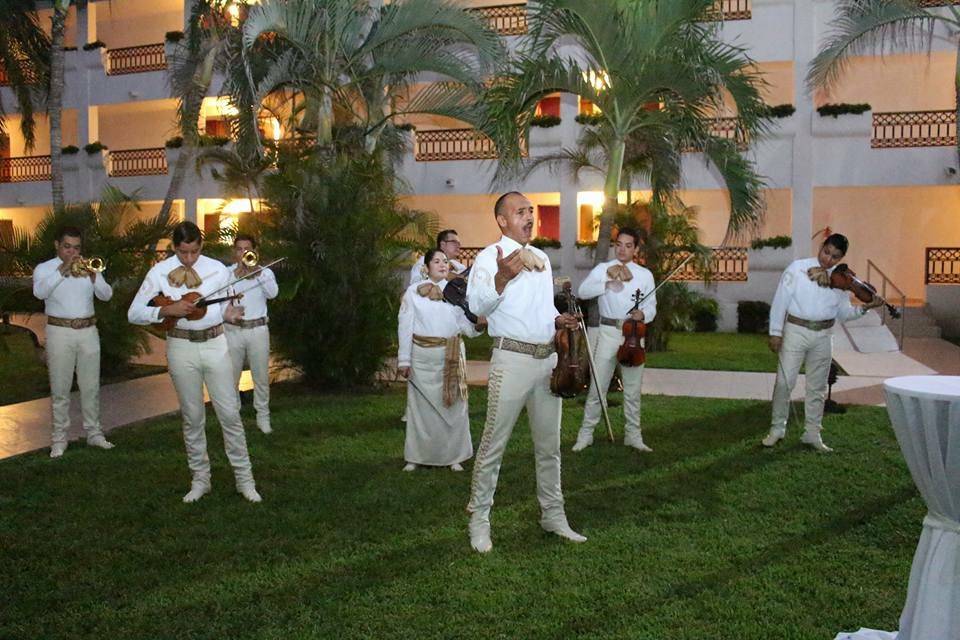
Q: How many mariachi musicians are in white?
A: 8